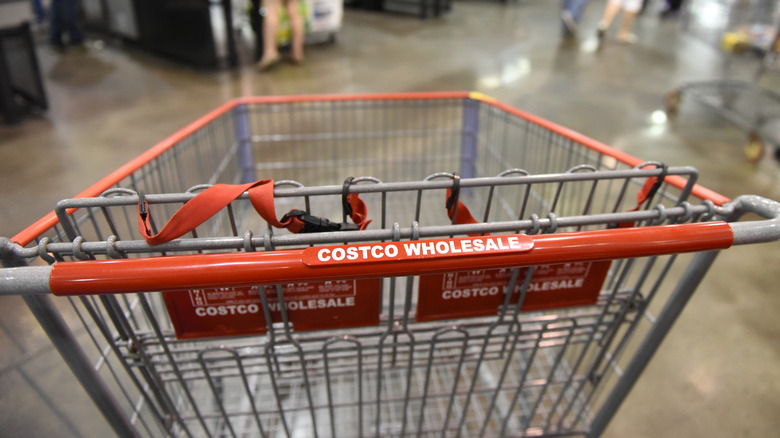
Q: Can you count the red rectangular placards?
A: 2